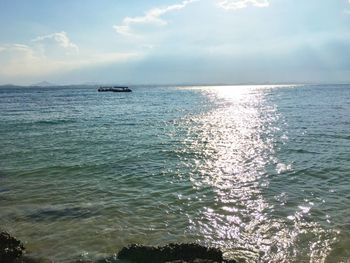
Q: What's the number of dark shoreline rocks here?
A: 2